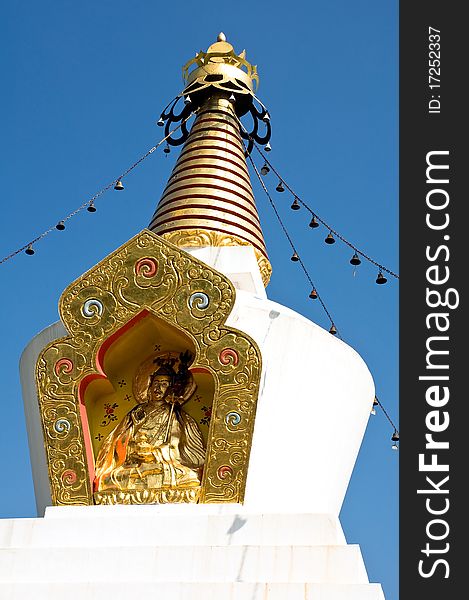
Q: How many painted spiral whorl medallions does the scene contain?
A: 9